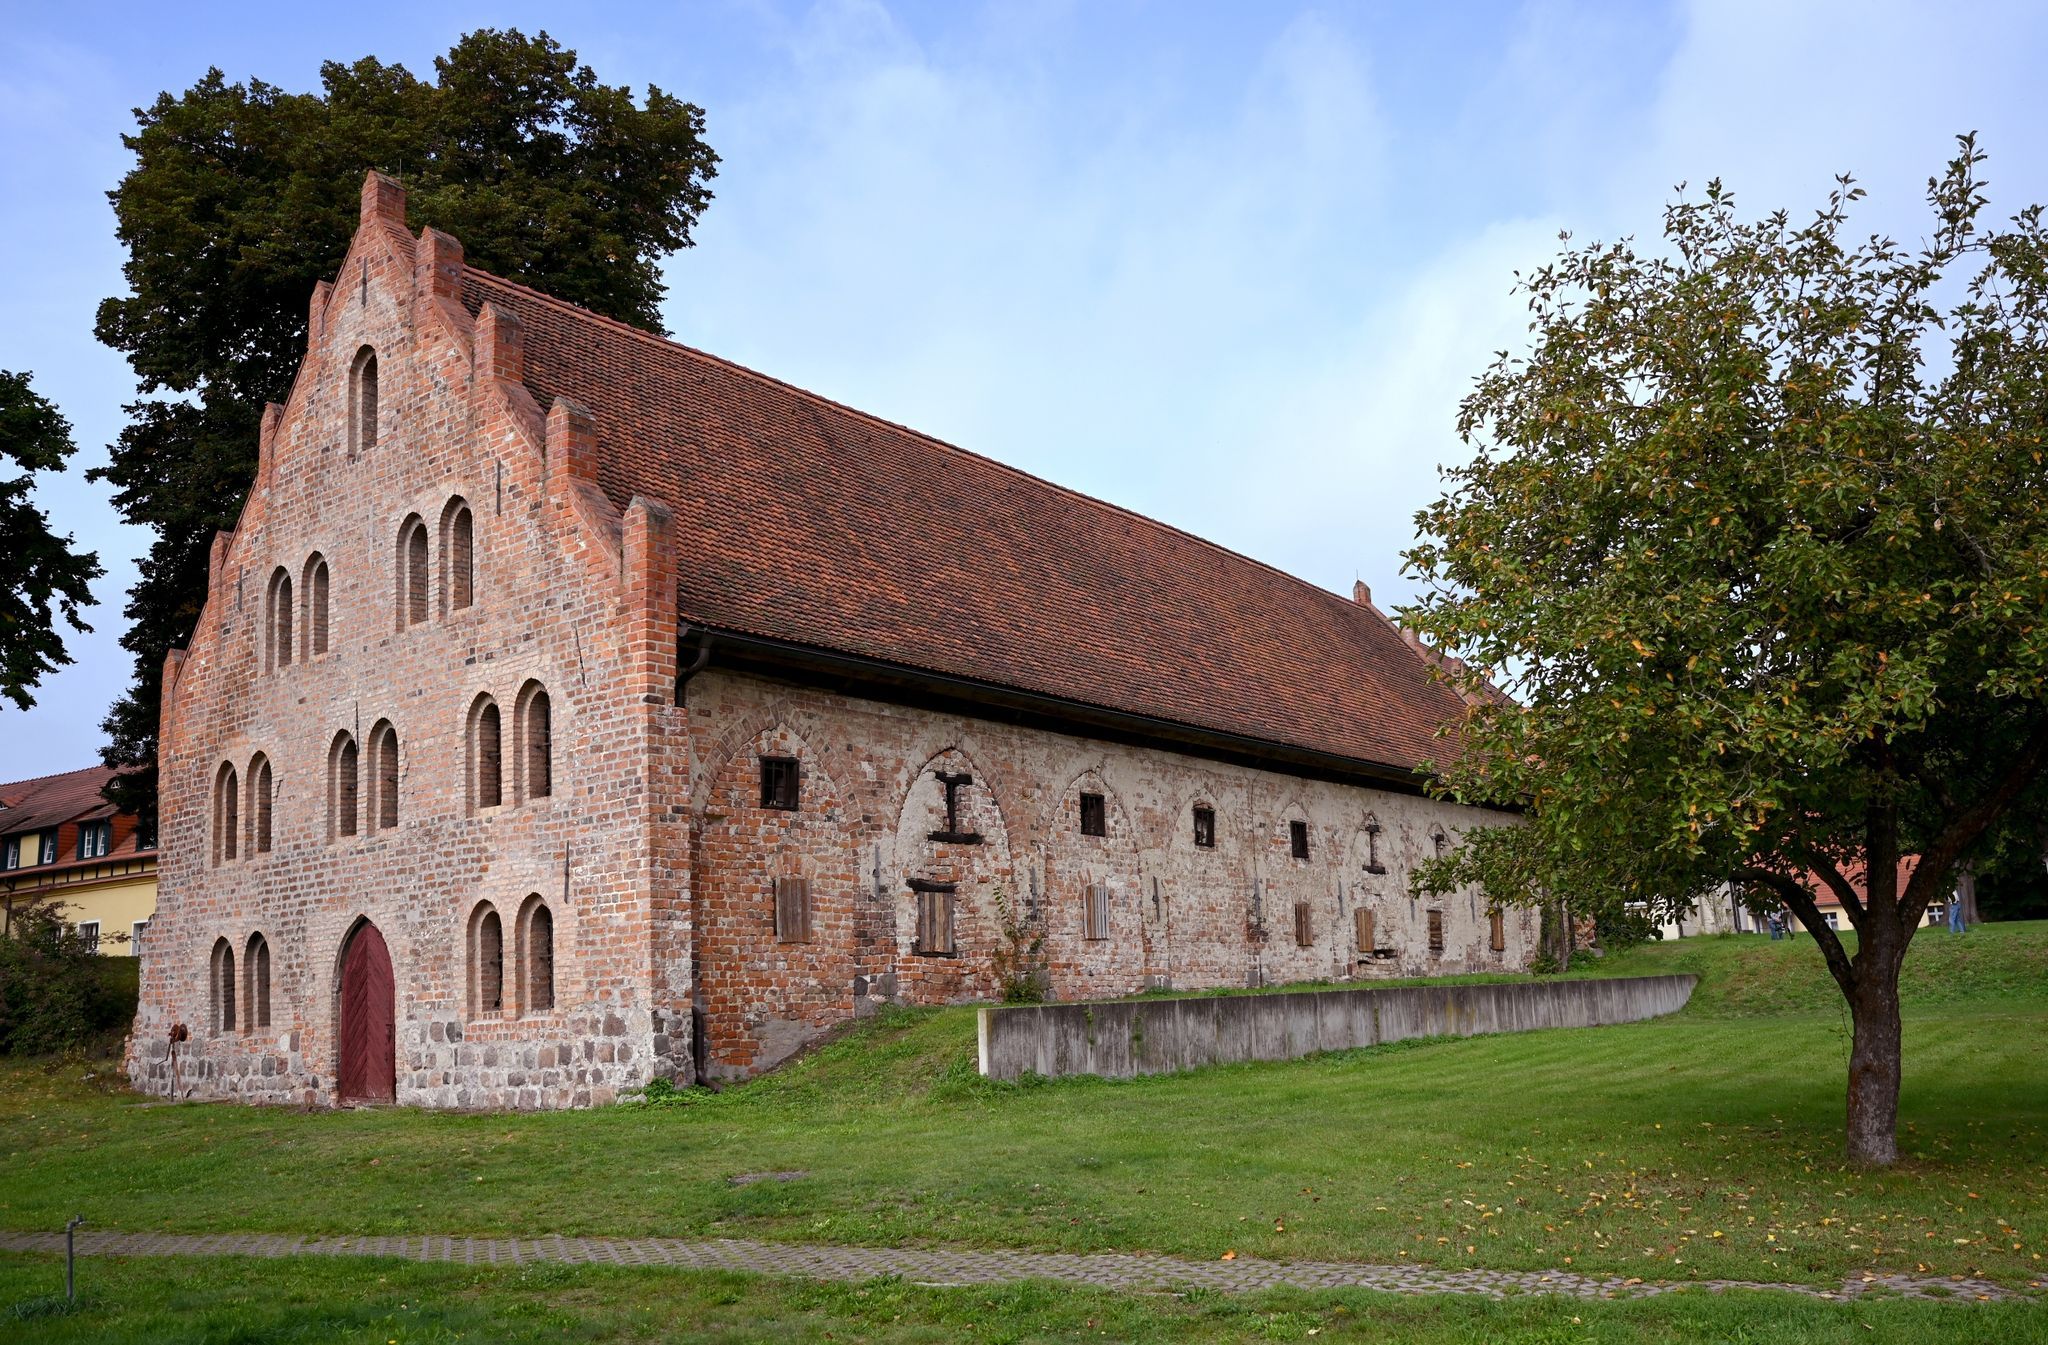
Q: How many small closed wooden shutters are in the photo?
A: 7